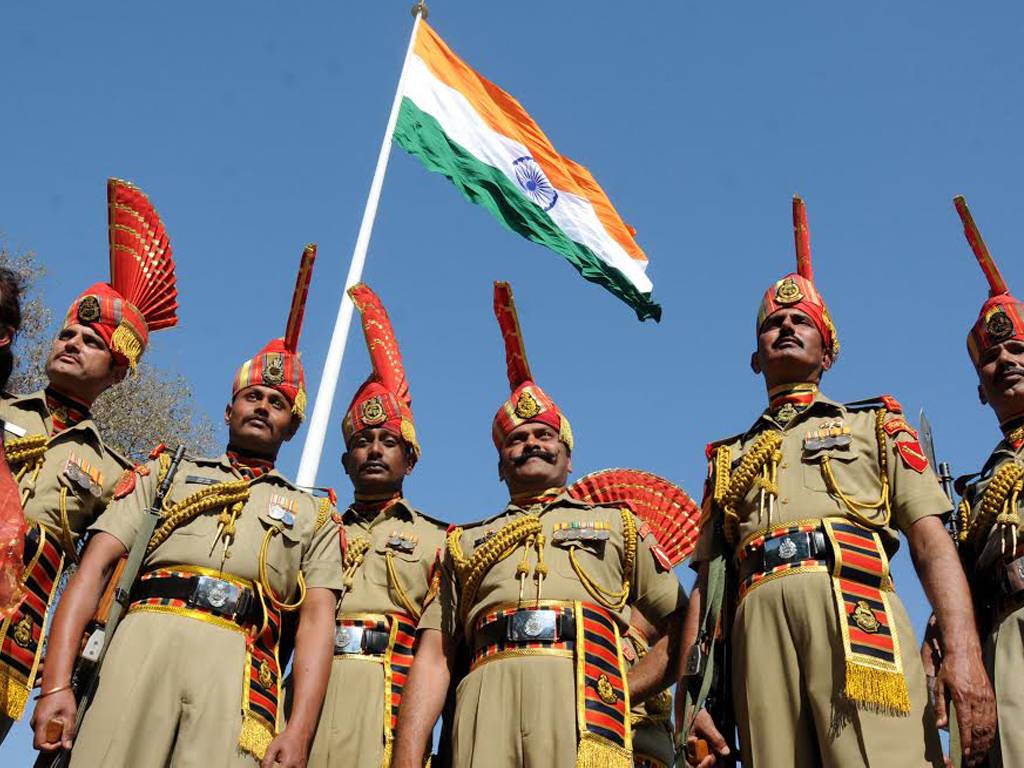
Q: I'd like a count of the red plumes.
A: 7